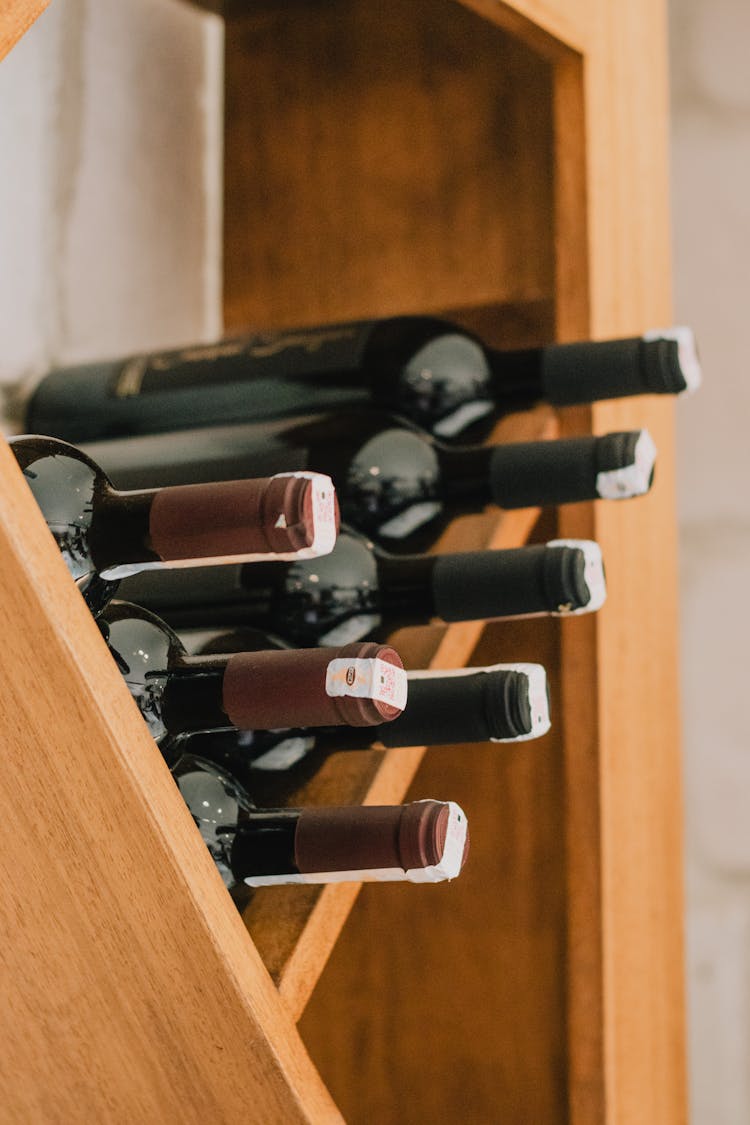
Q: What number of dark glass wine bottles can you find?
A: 7